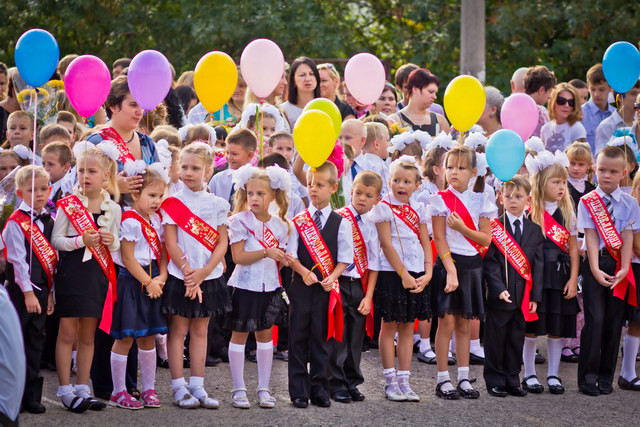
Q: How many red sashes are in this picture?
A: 13